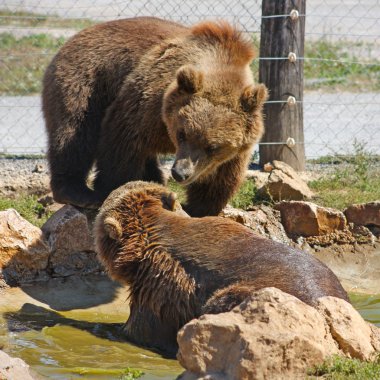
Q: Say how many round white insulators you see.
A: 4